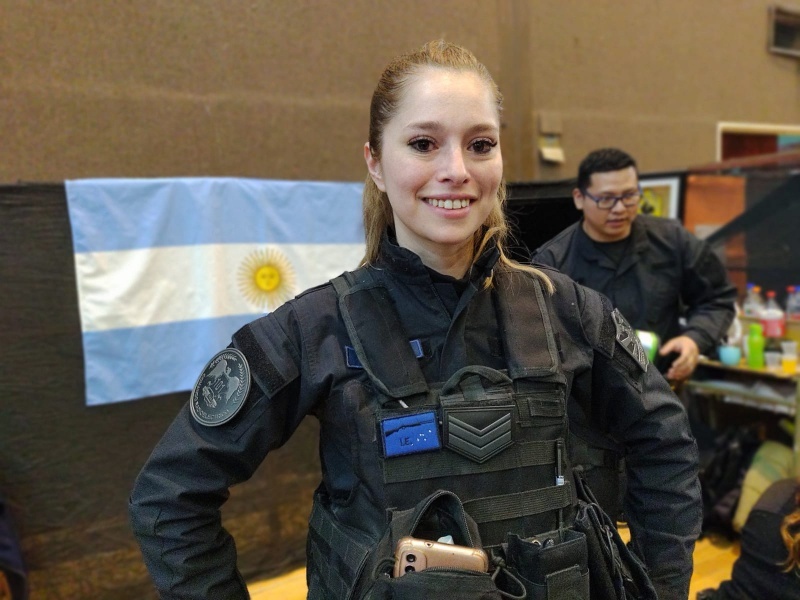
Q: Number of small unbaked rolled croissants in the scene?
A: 0